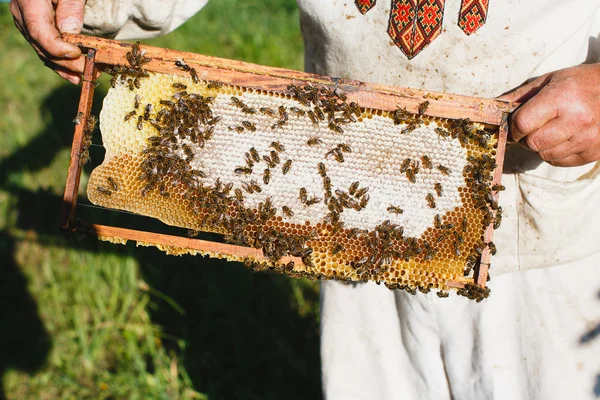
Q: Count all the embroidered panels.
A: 3